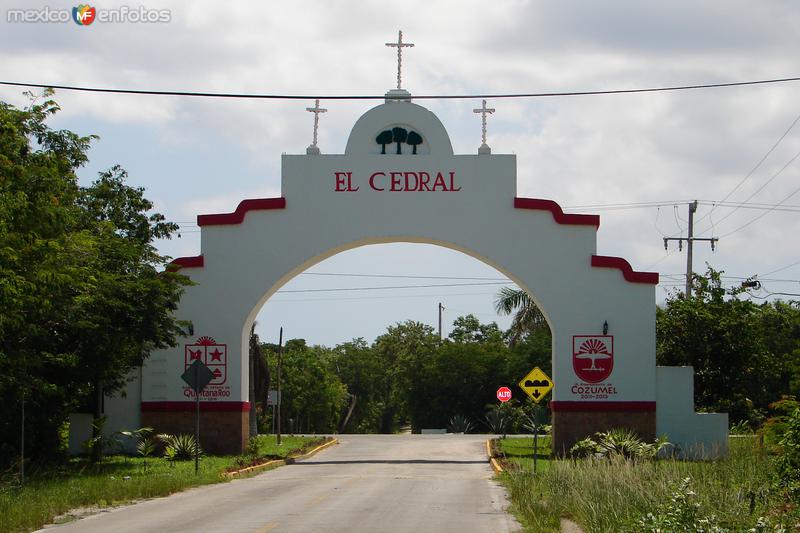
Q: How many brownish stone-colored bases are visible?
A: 2